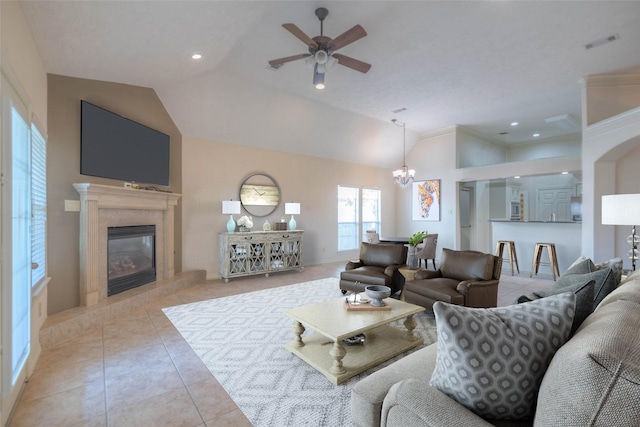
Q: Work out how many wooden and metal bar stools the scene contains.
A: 2